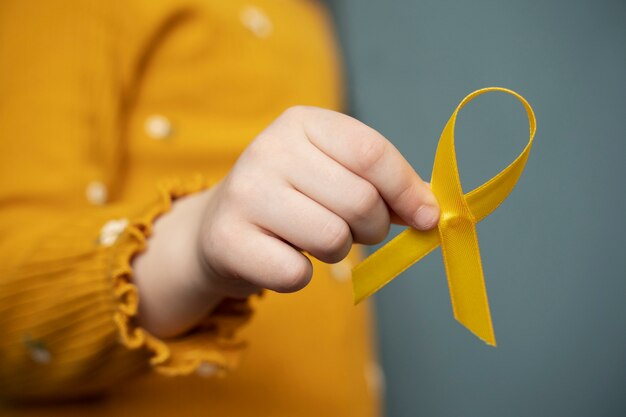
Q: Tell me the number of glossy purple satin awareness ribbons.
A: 0